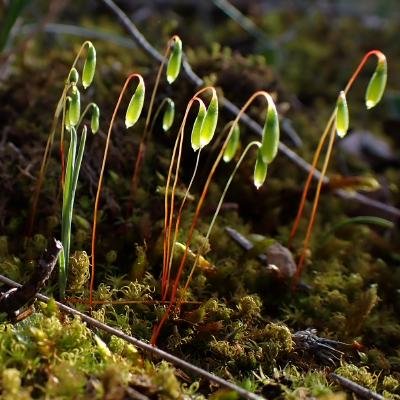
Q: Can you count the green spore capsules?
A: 15